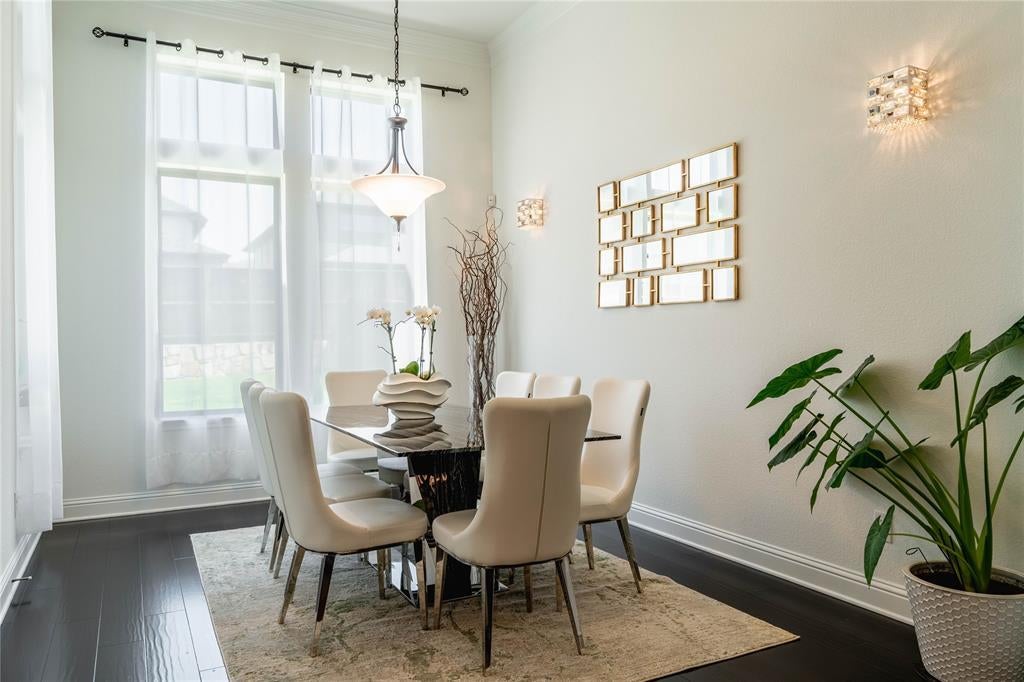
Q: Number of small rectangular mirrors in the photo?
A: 14